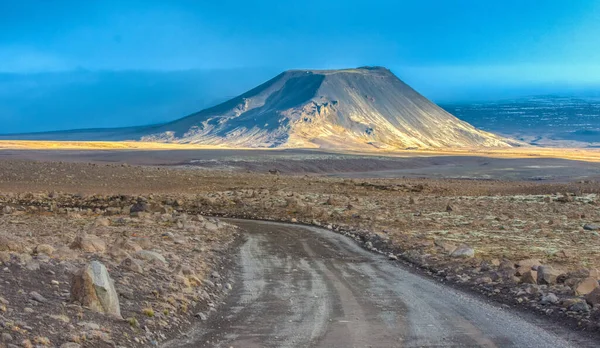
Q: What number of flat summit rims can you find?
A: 1